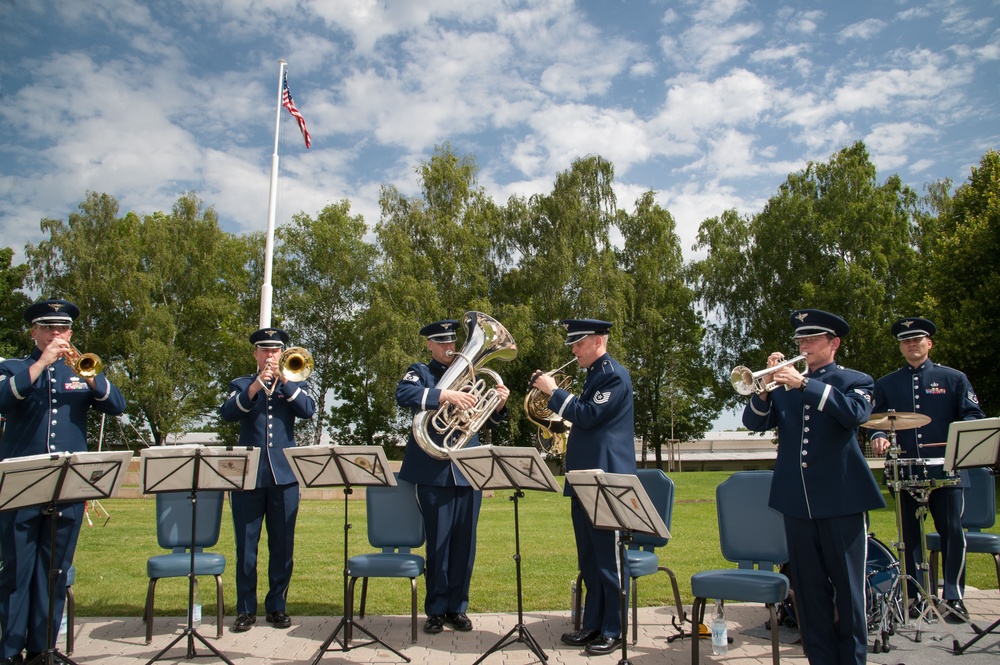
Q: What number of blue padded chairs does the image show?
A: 6